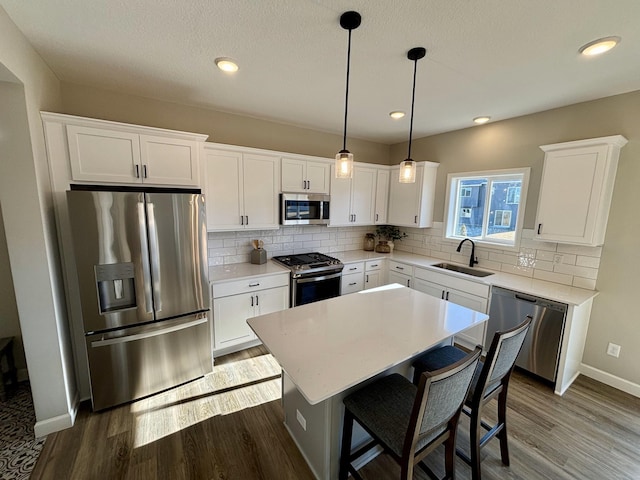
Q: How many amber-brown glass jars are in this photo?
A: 2